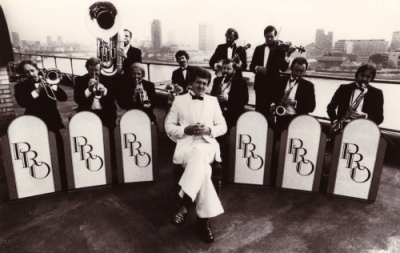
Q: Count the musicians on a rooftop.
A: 11